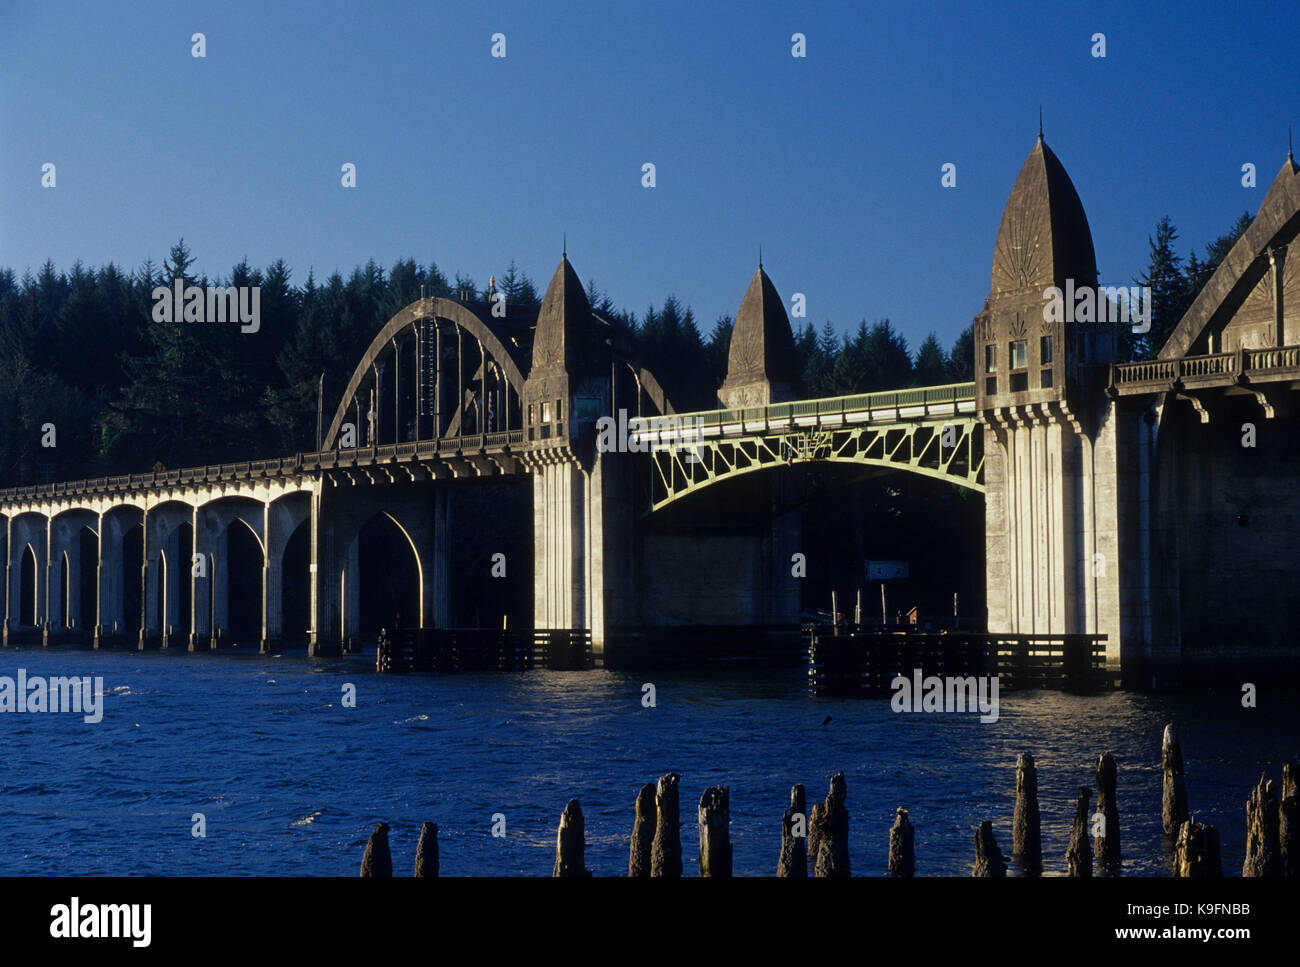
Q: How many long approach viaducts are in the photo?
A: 1